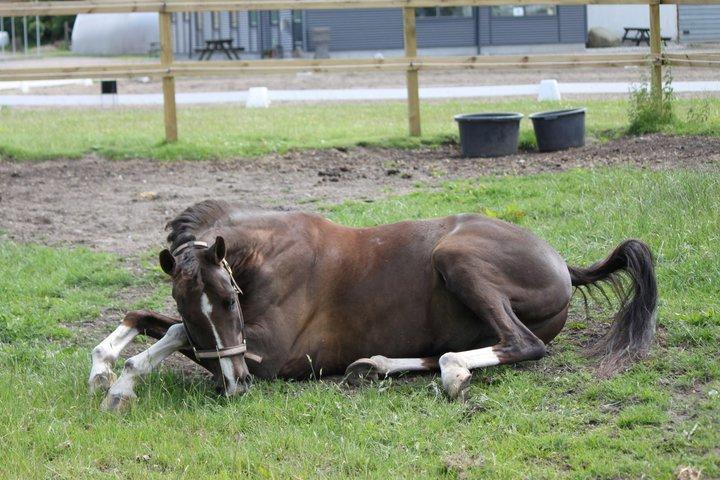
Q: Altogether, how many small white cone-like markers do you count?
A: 2